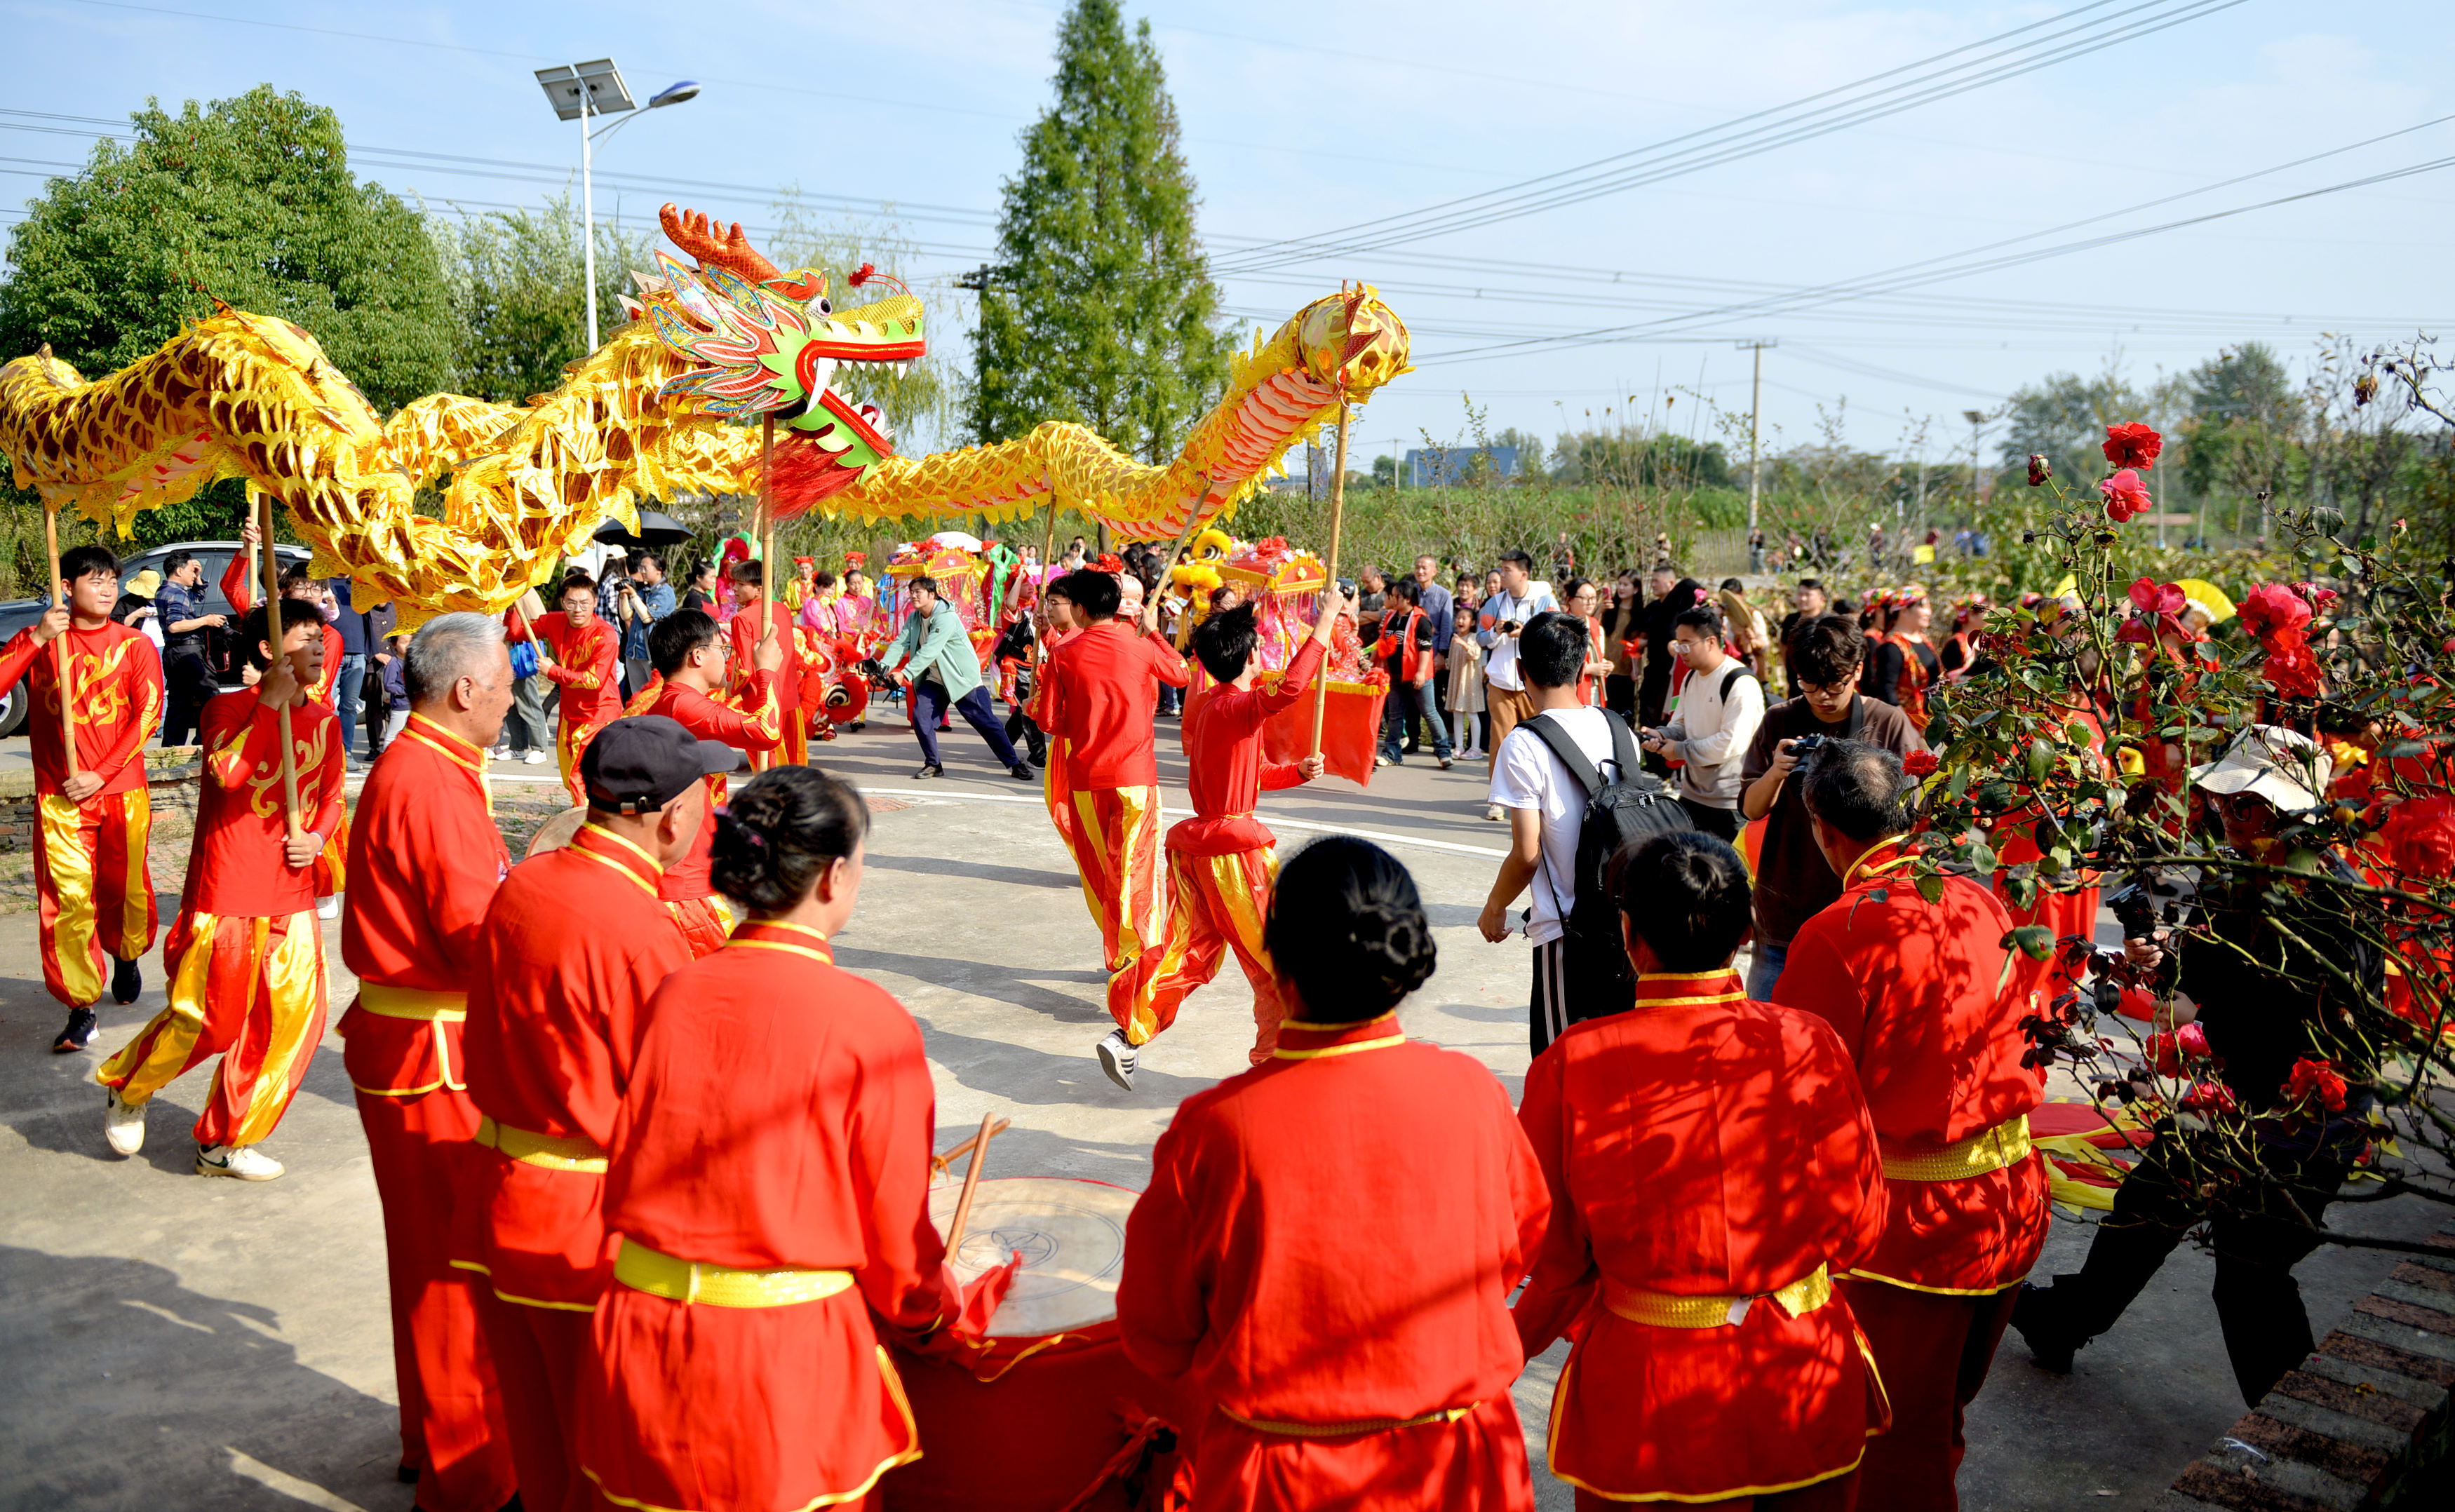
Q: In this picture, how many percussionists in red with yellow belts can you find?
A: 6